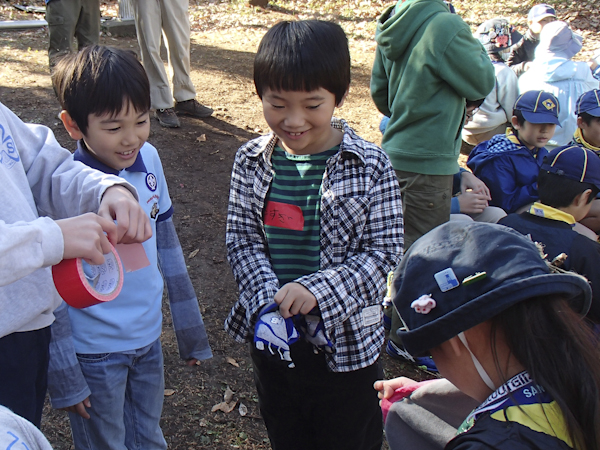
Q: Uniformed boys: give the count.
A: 3